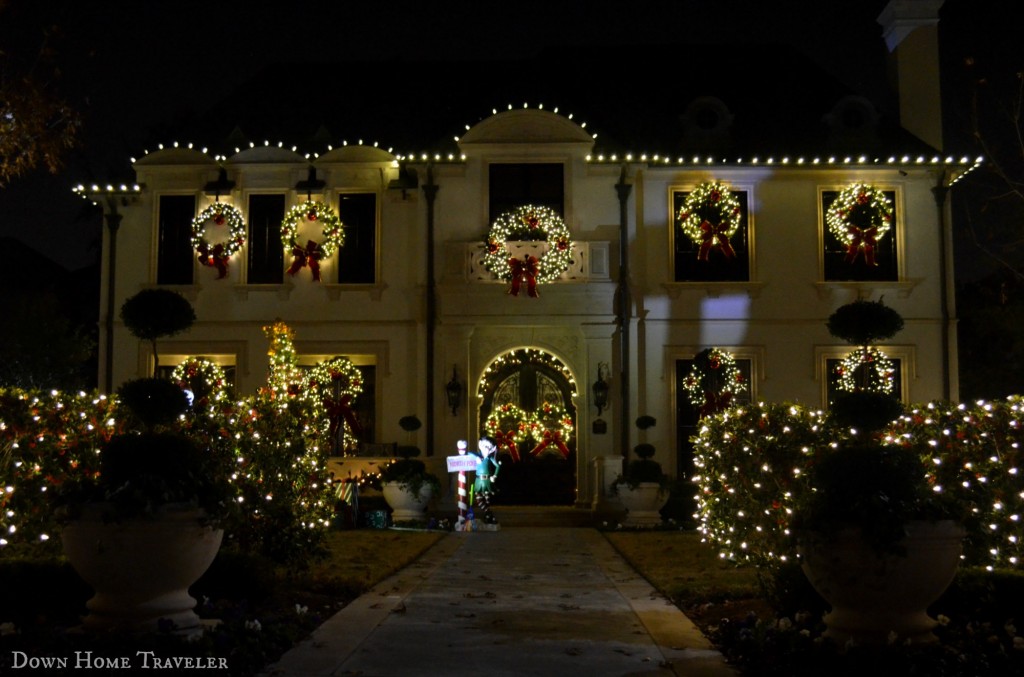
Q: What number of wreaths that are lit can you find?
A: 11